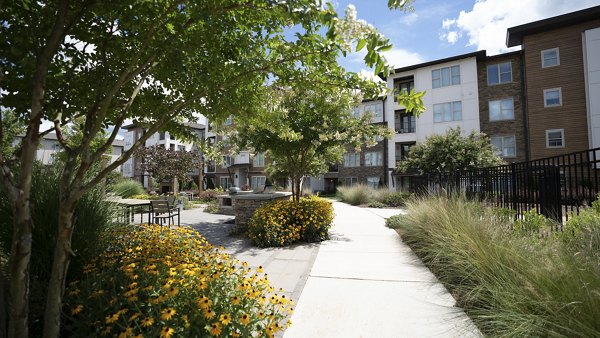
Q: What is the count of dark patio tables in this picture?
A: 1